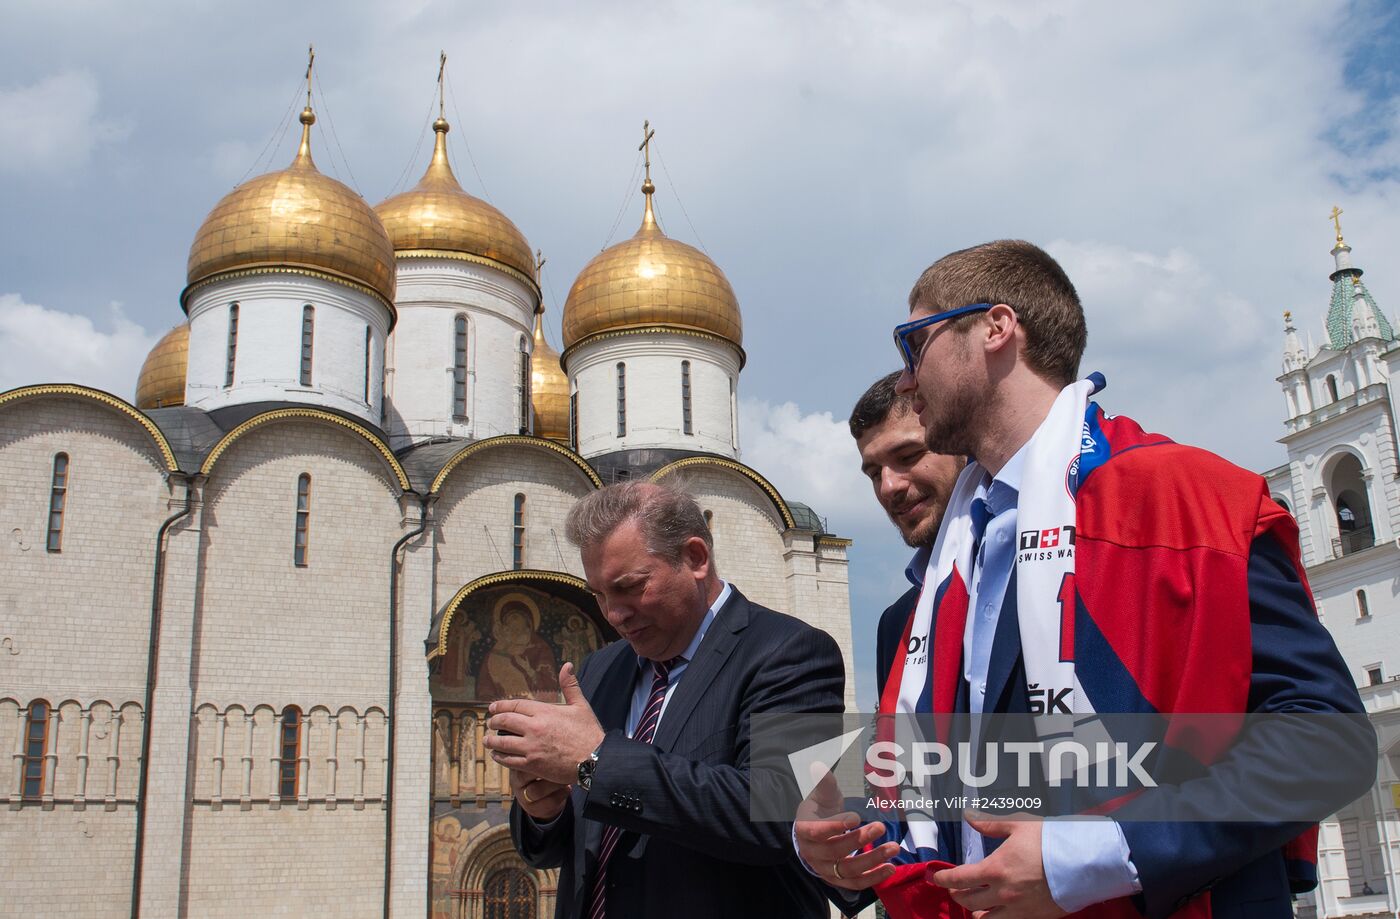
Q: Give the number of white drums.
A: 3